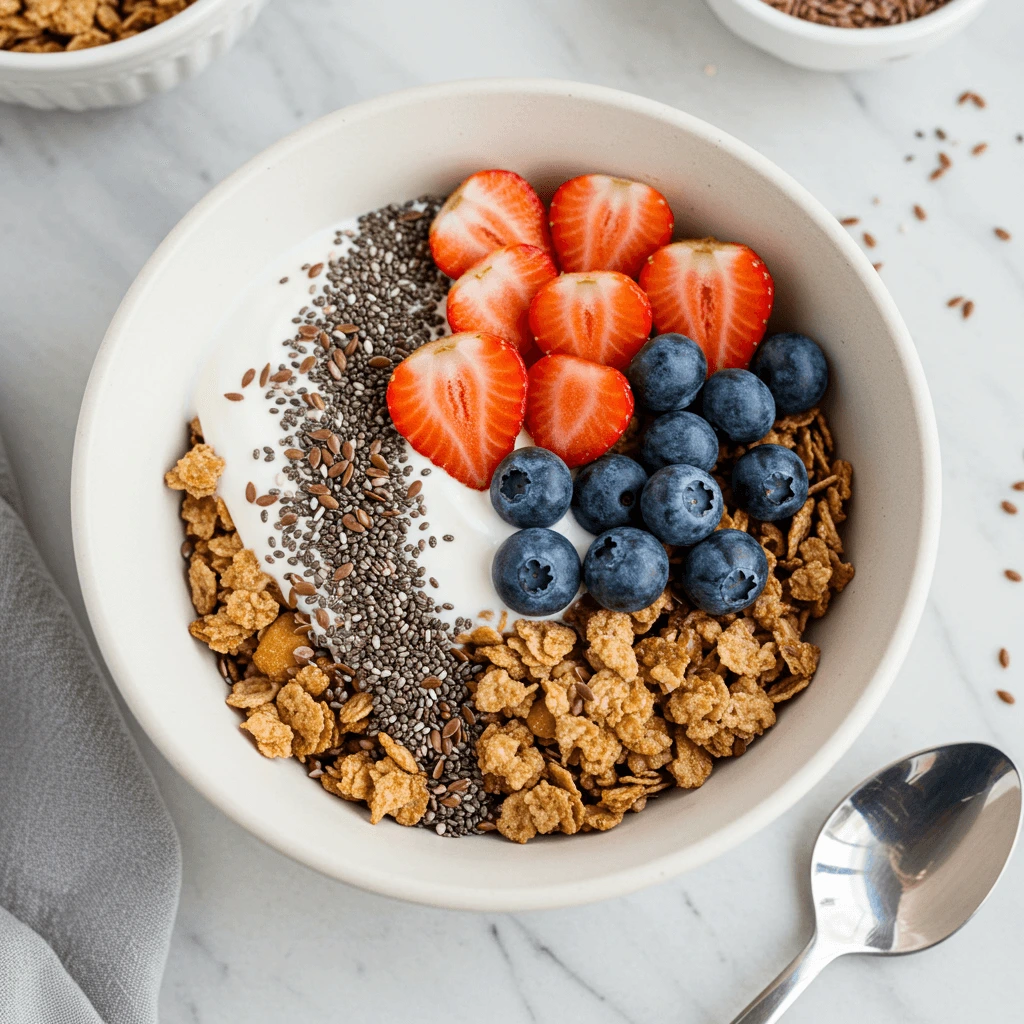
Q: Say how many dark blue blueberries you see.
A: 11